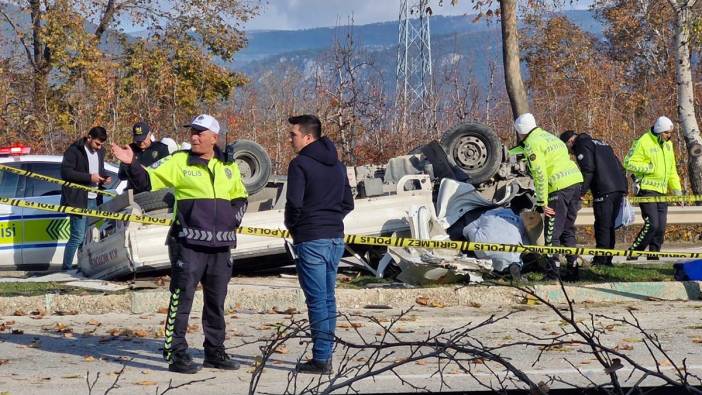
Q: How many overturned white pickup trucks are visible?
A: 1